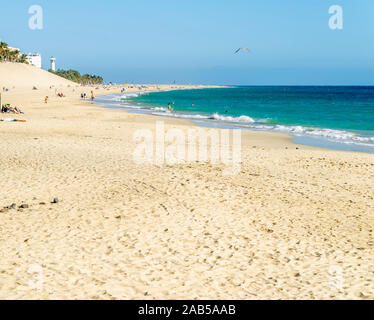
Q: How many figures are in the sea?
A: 4